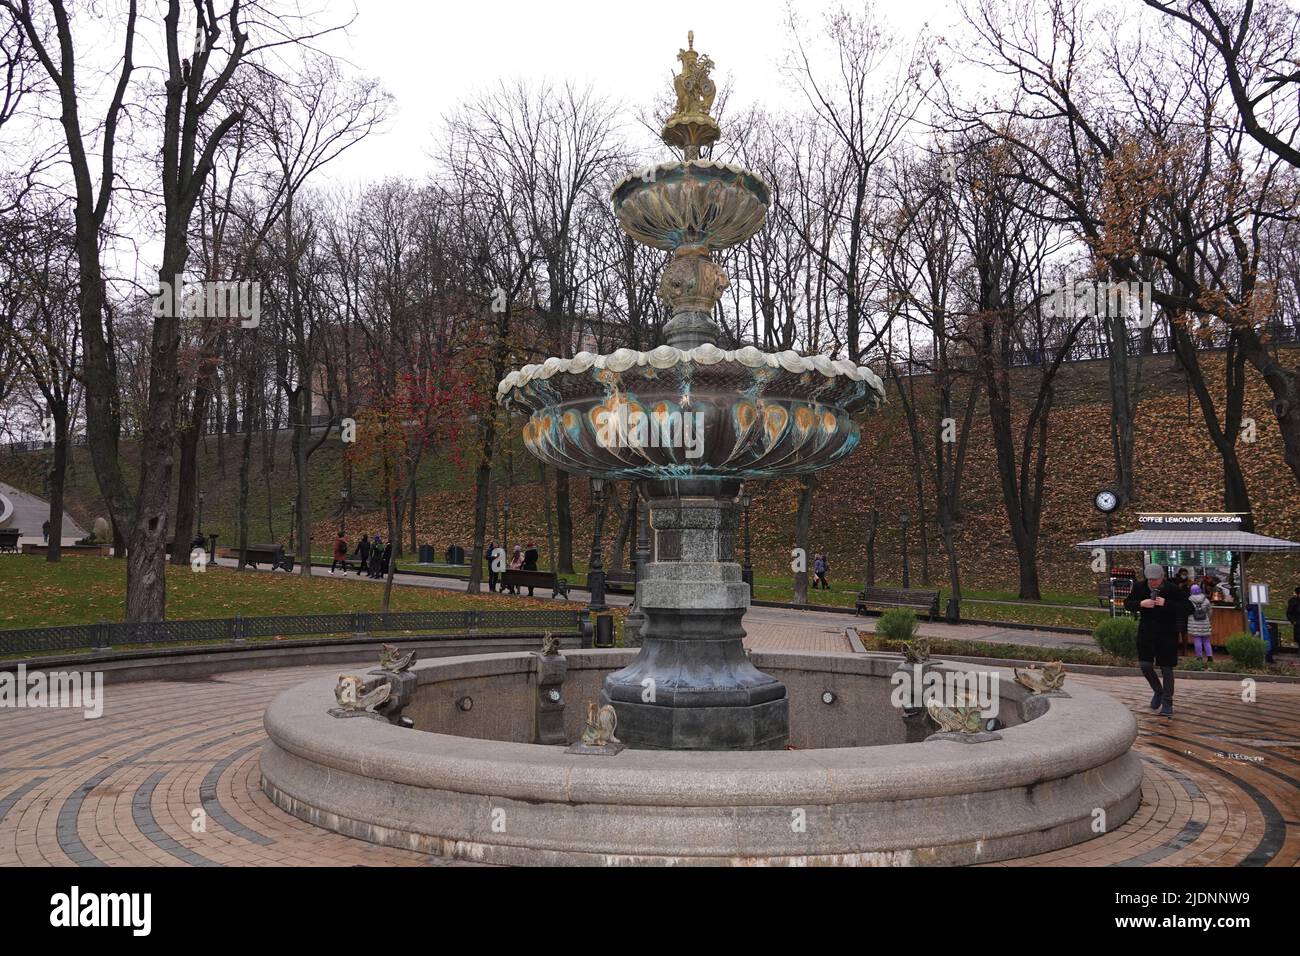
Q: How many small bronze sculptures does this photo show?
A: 7